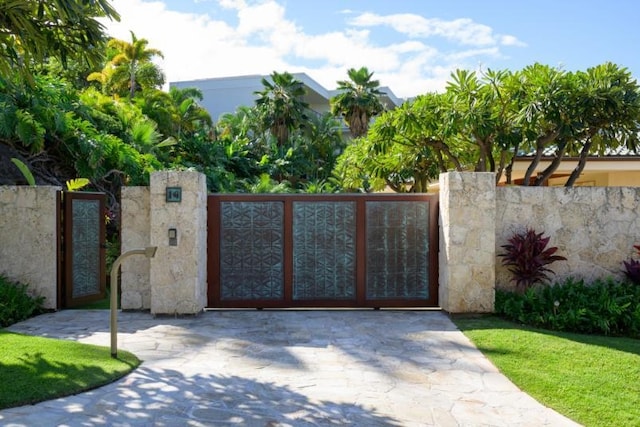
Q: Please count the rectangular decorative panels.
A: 4